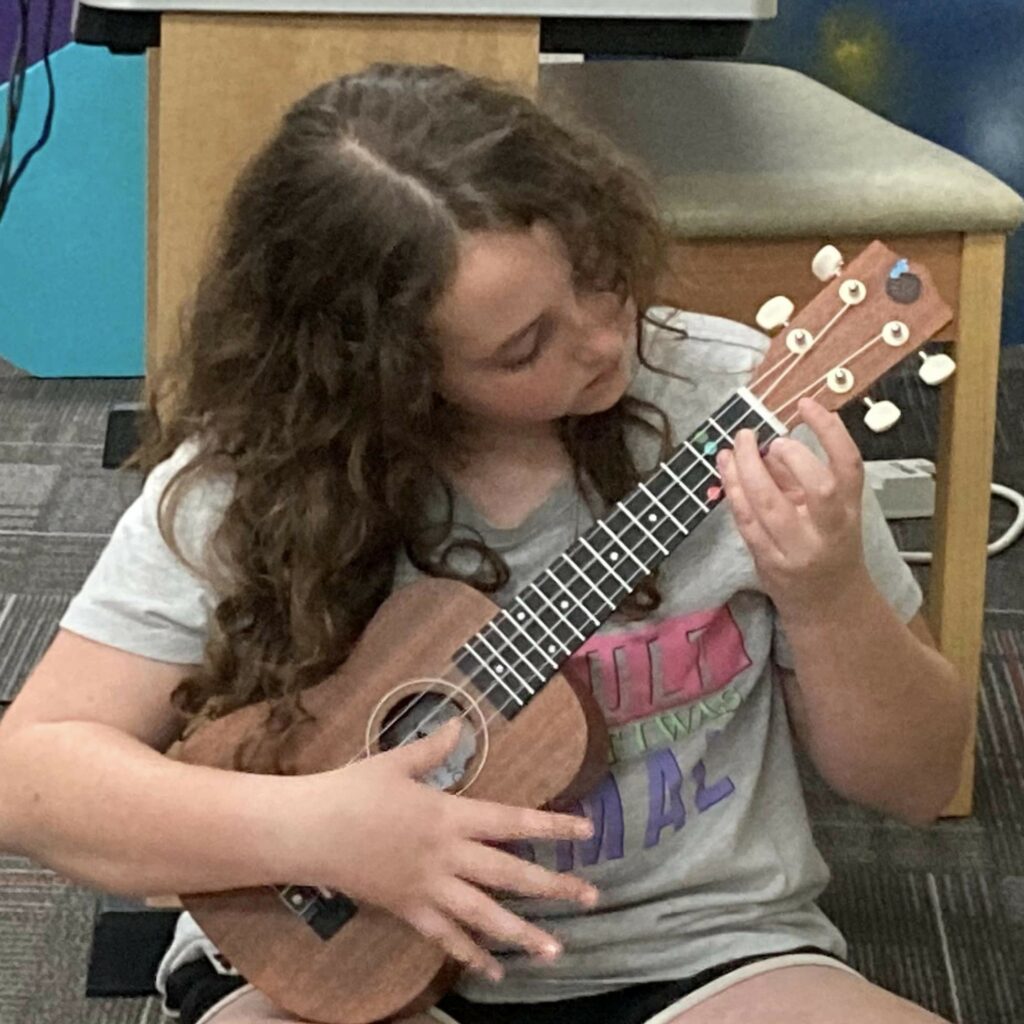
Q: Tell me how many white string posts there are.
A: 4